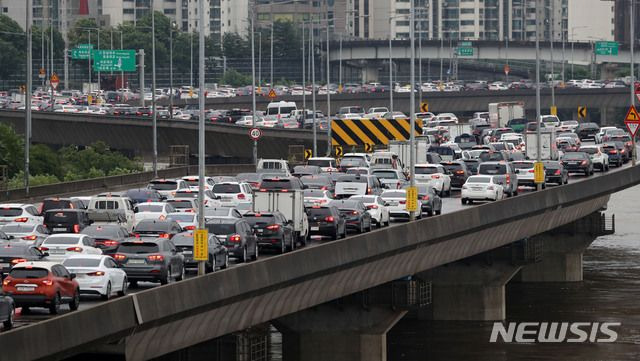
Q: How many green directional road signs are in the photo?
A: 4